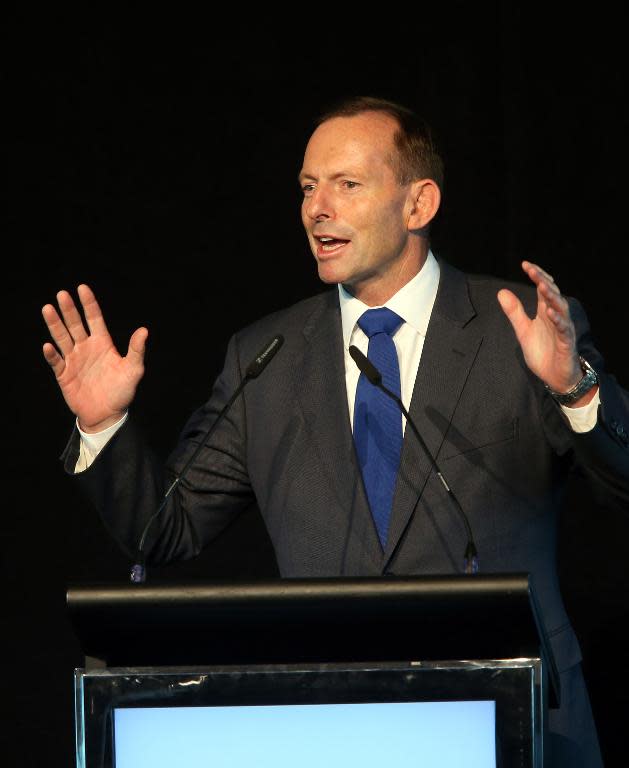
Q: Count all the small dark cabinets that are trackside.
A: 0